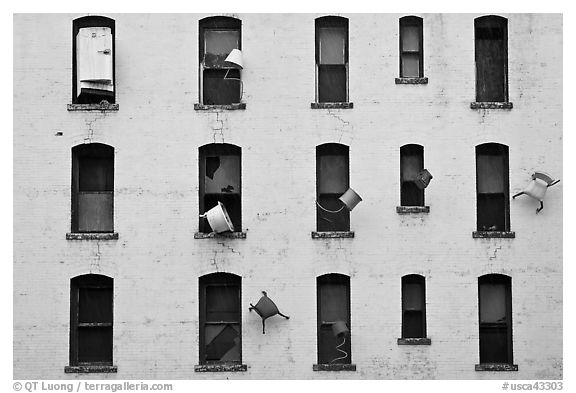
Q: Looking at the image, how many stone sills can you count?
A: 15